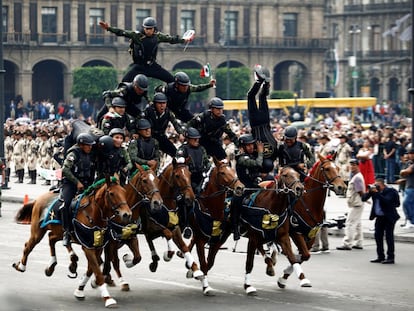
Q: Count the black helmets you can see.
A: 14